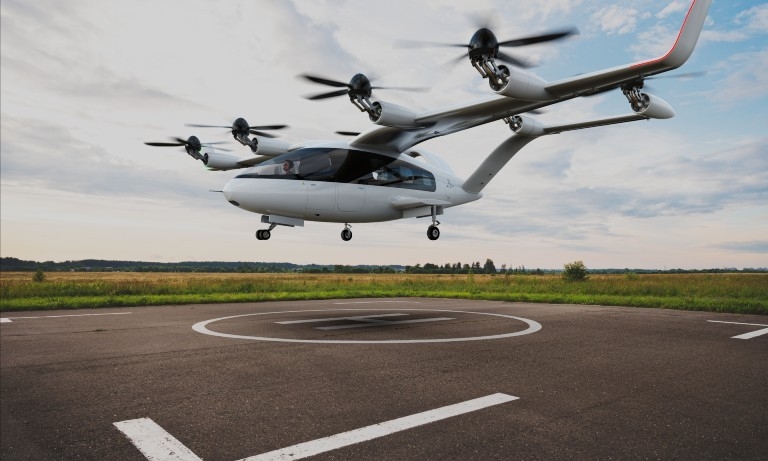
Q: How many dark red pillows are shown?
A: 0